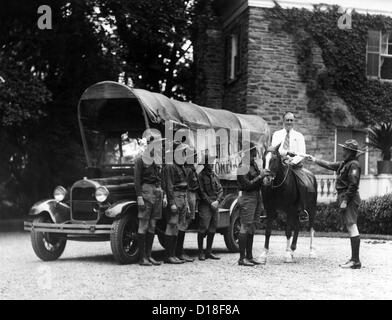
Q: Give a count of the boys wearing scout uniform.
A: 6